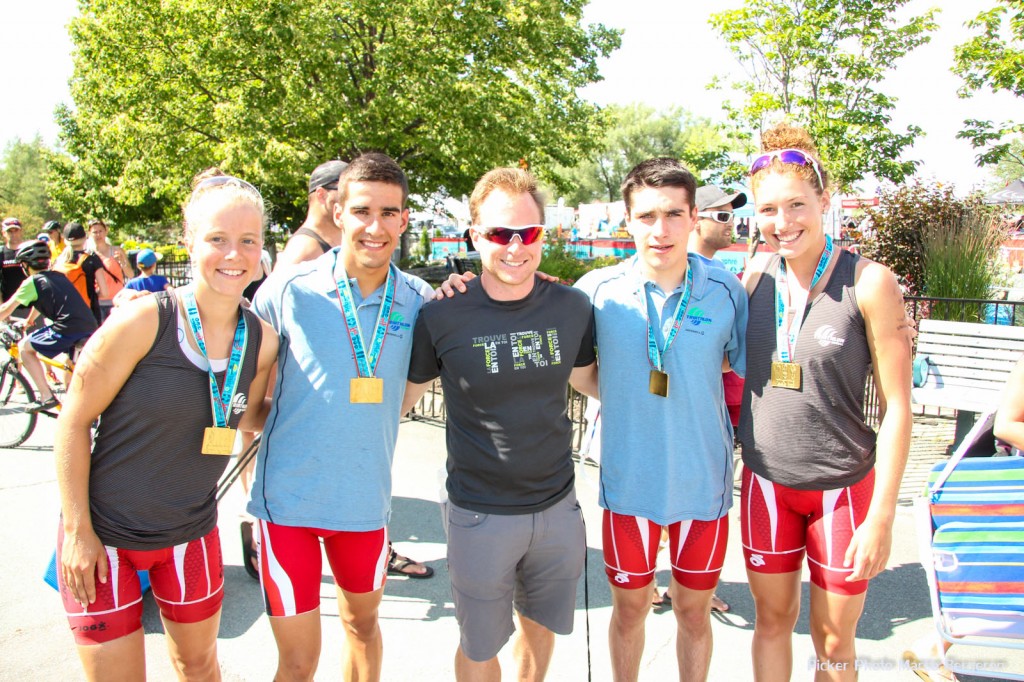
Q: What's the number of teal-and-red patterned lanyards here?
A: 4